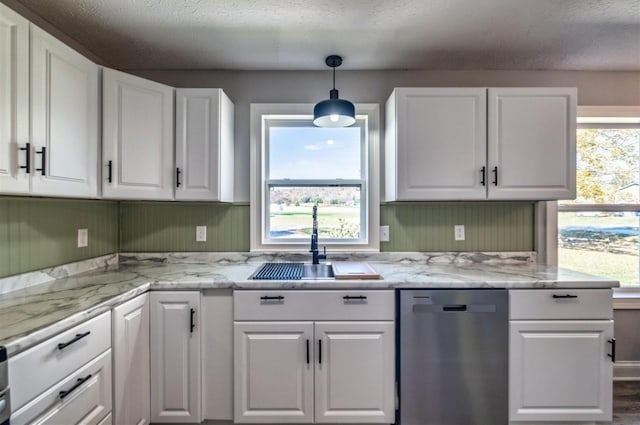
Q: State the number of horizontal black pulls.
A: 5